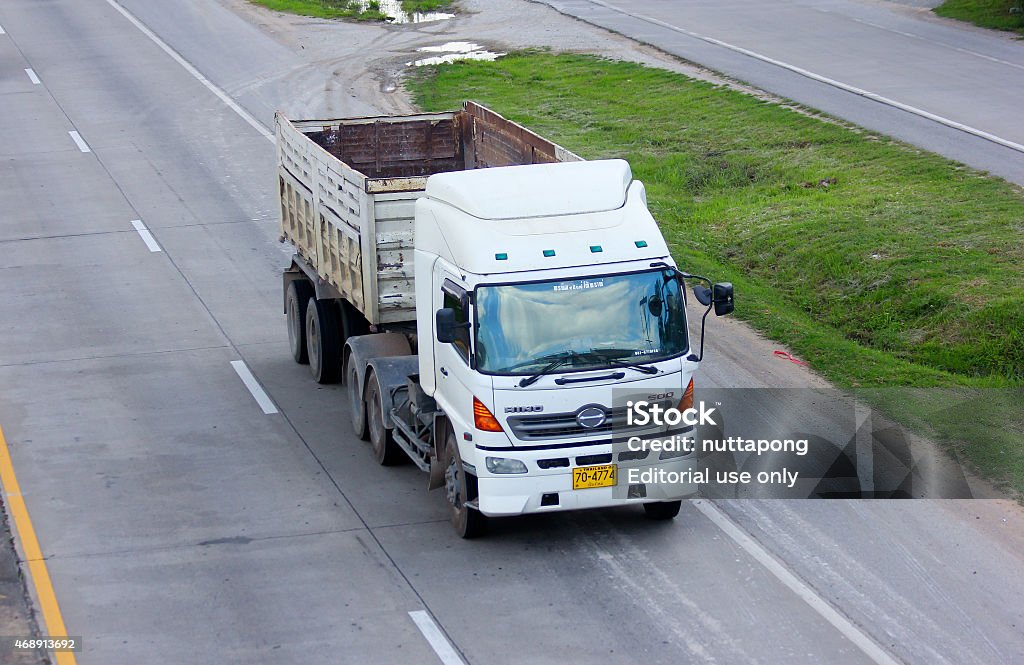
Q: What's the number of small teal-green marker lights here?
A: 4